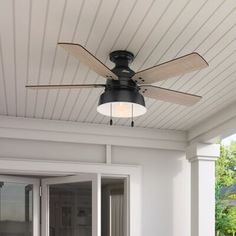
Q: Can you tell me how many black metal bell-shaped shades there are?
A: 1